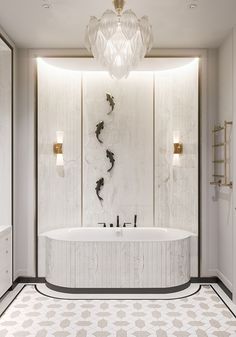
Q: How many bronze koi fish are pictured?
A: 4